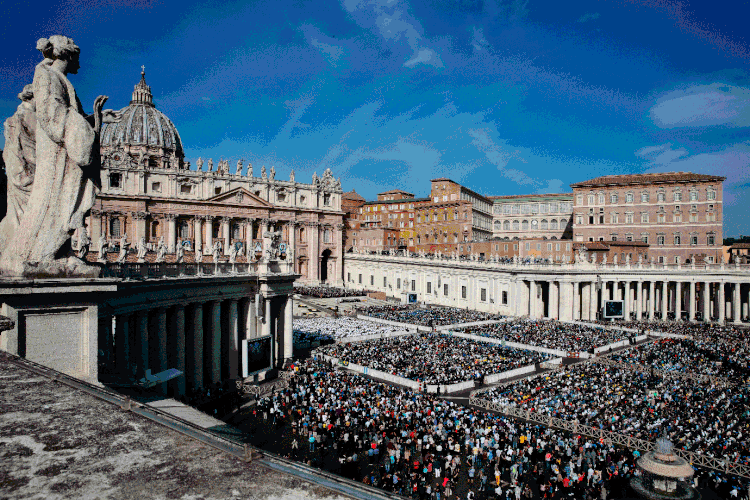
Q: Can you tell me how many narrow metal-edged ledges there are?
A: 1